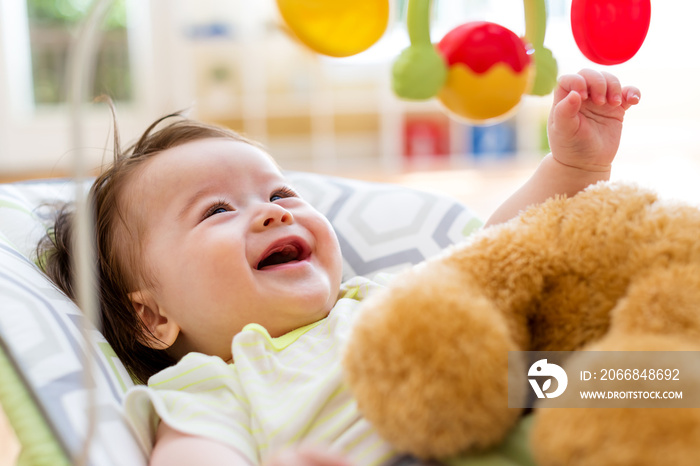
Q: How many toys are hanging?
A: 3